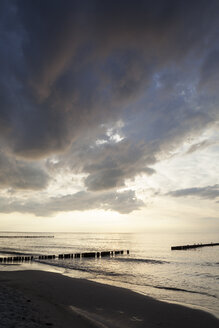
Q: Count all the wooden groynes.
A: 3